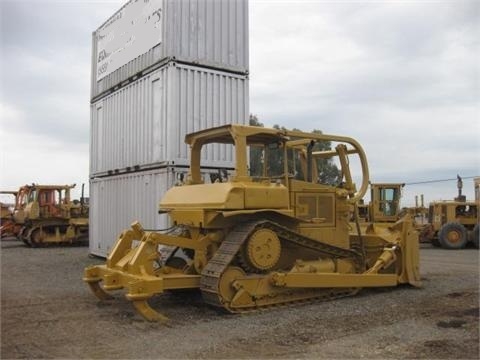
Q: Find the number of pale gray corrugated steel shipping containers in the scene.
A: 3